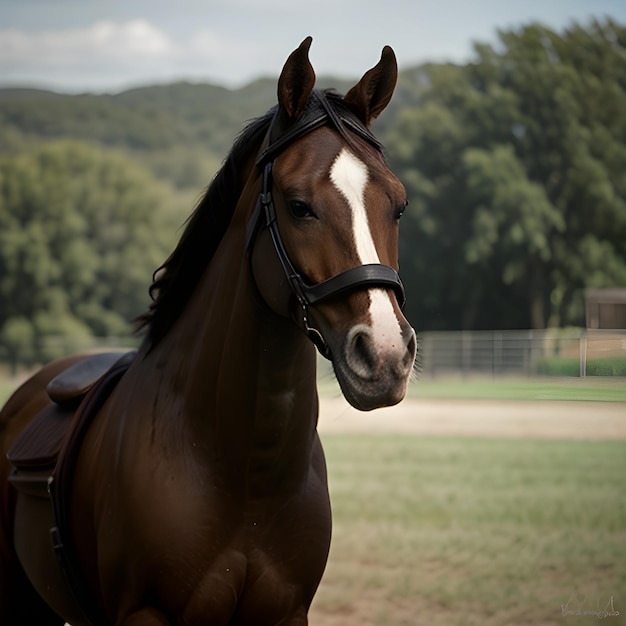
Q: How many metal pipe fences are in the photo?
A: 1